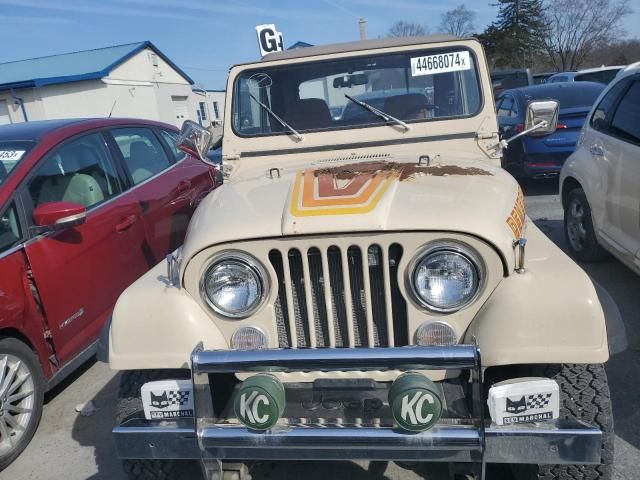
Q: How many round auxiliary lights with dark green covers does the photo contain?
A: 2